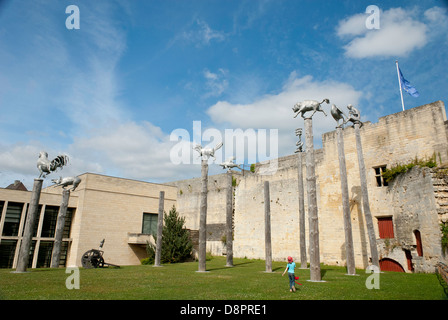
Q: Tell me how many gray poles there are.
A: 10